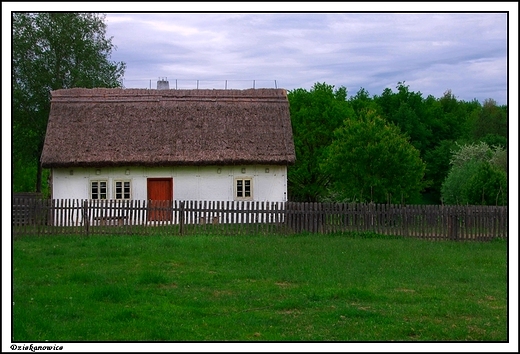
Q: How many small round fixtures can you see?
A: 6